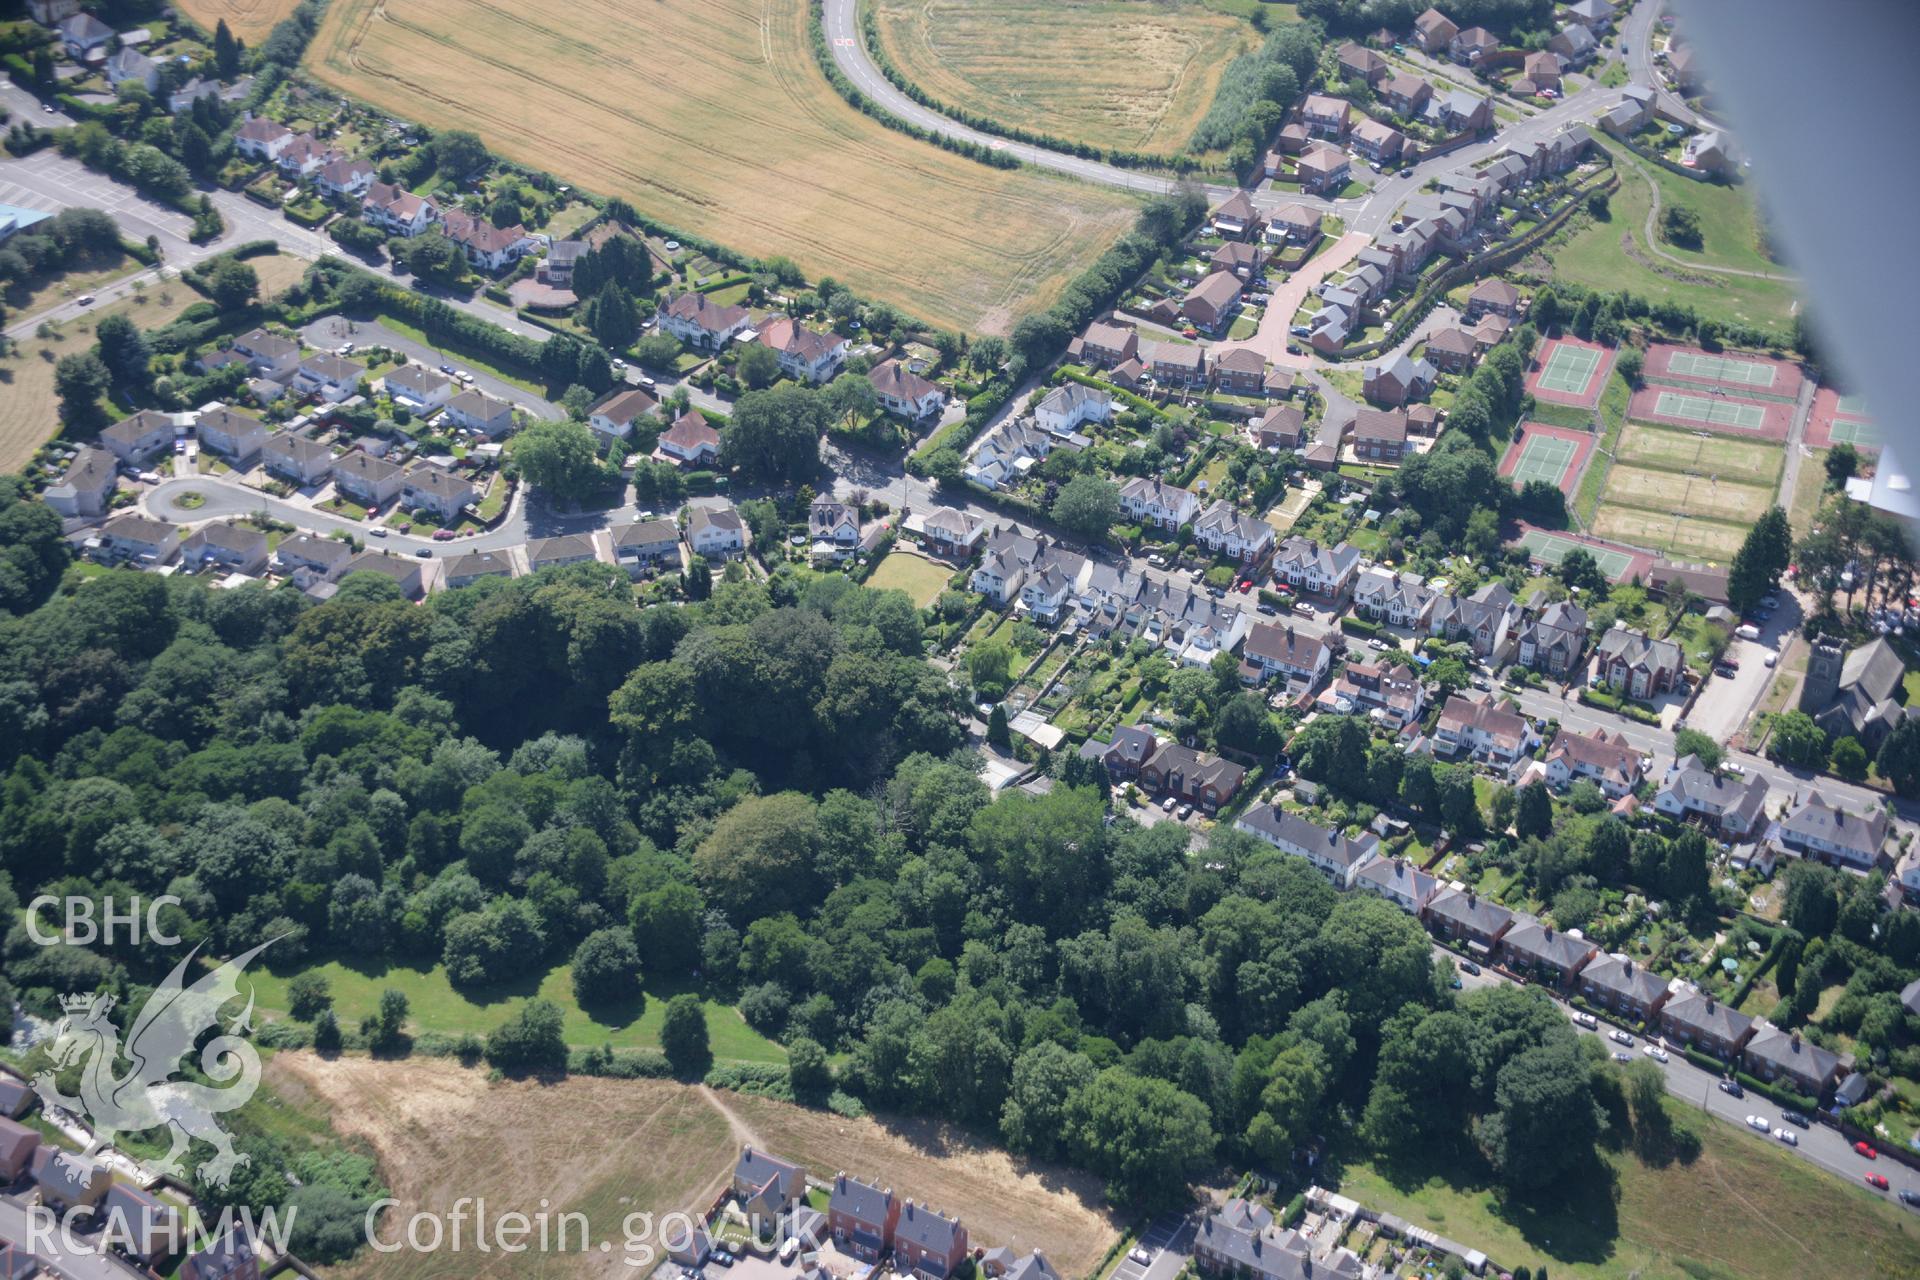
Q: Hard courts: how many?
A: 7